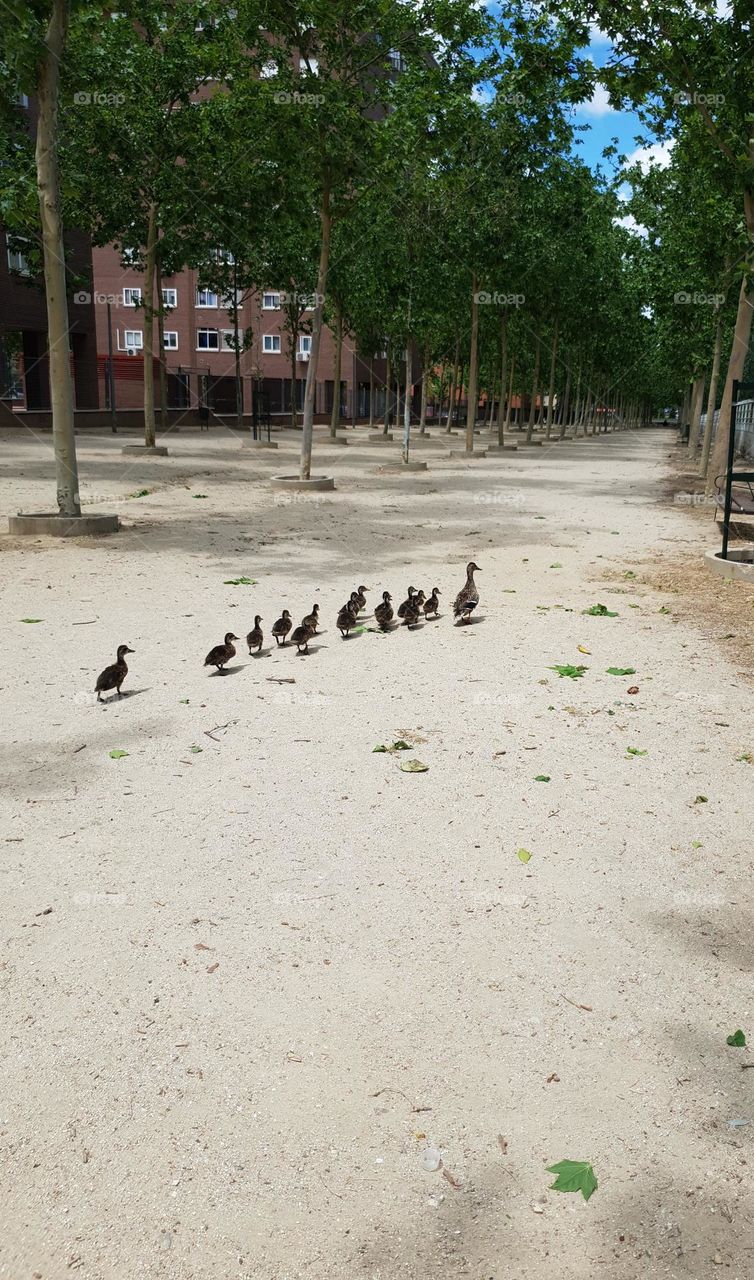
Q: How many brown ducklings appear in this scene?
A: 14